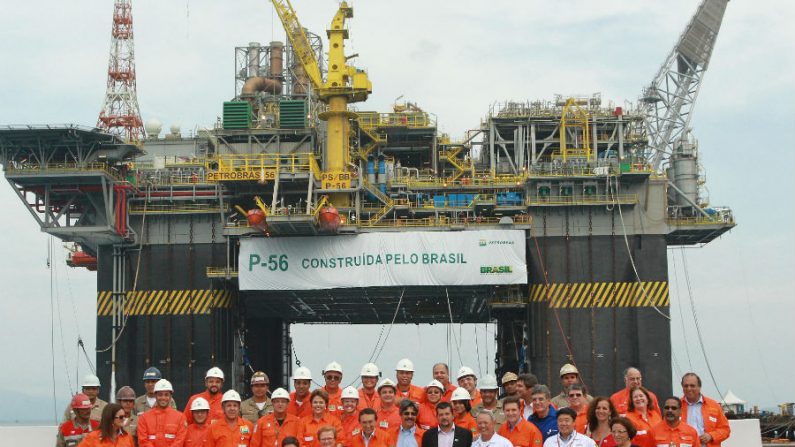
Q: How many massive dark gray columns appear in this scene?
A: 2